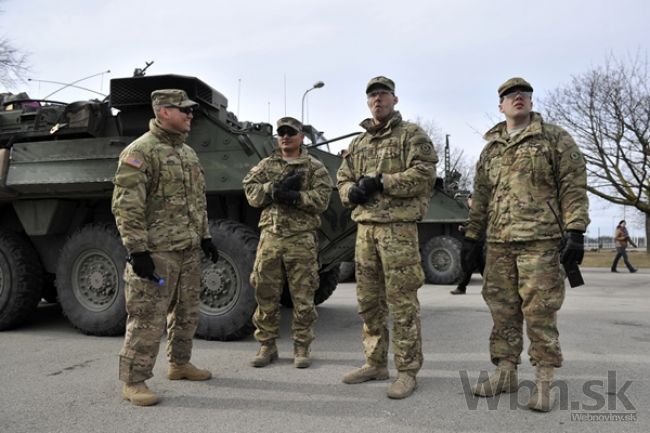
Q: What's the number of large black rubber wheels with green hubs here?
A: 4